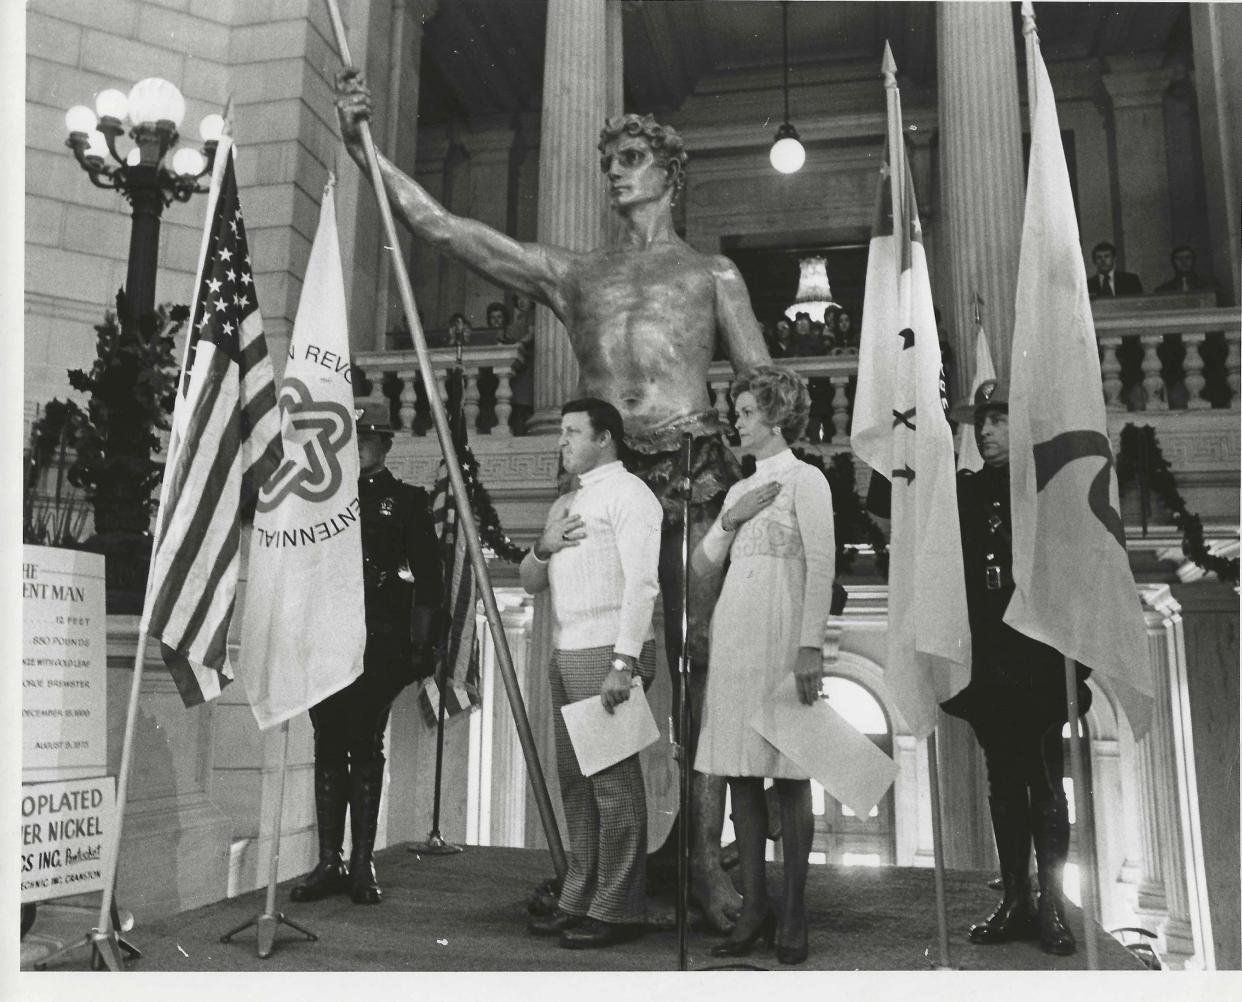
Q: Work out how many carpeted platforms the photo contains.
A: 1